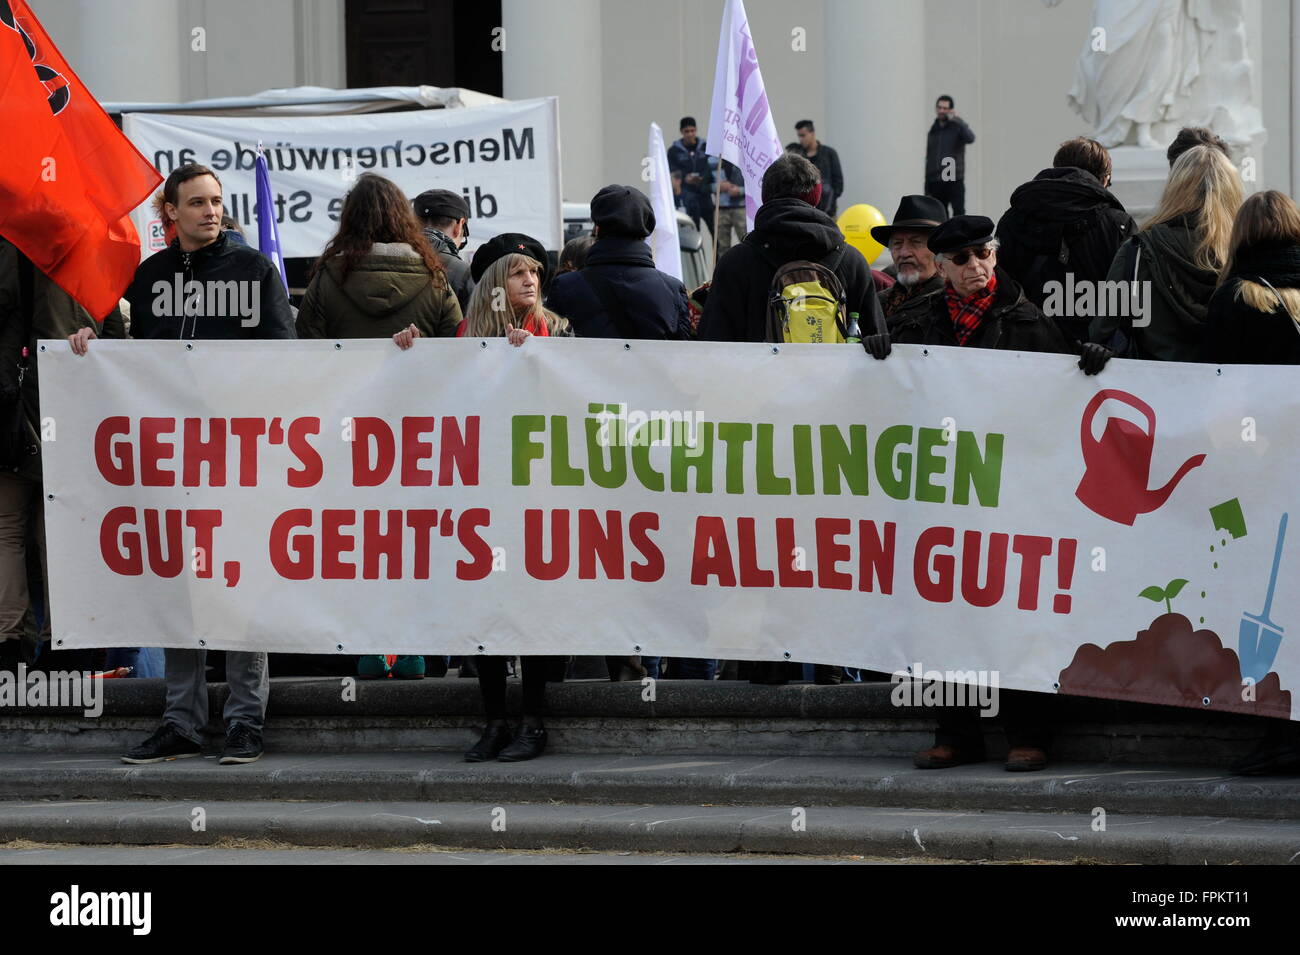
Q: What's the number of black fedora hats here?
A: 1